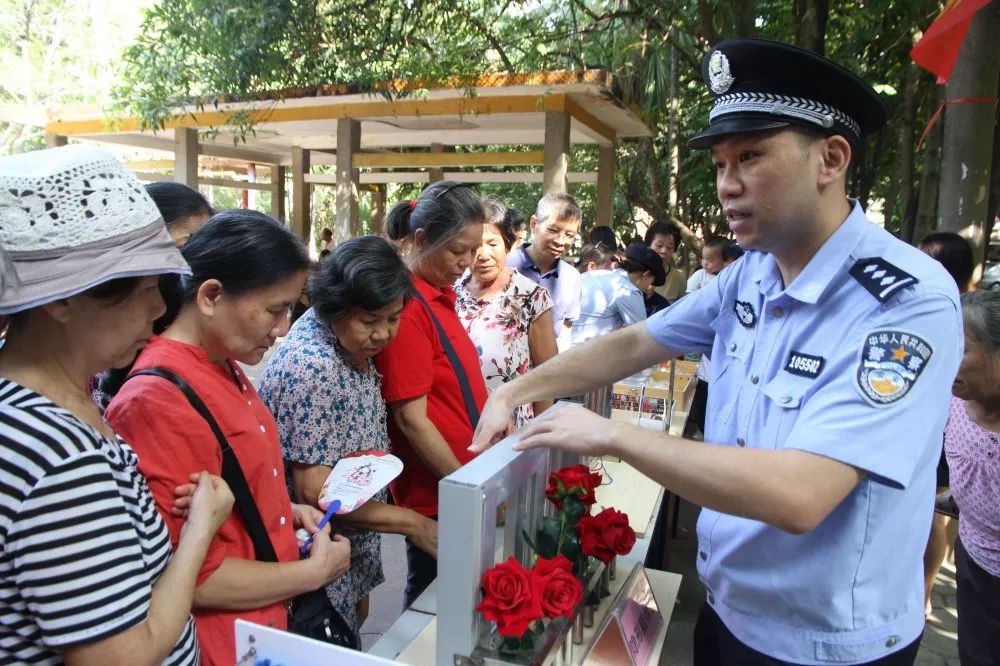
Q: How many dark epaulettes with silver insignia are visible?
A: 1